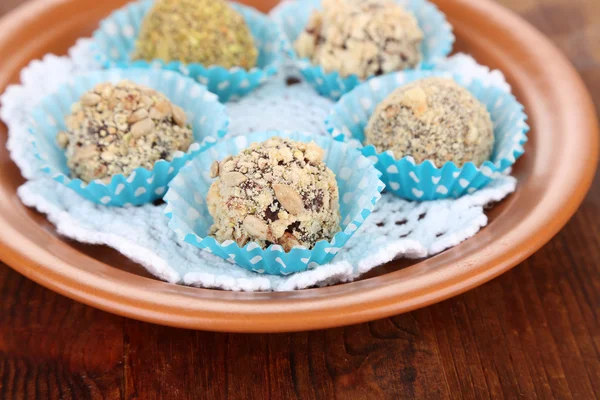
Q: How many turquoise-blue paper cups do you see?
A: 5